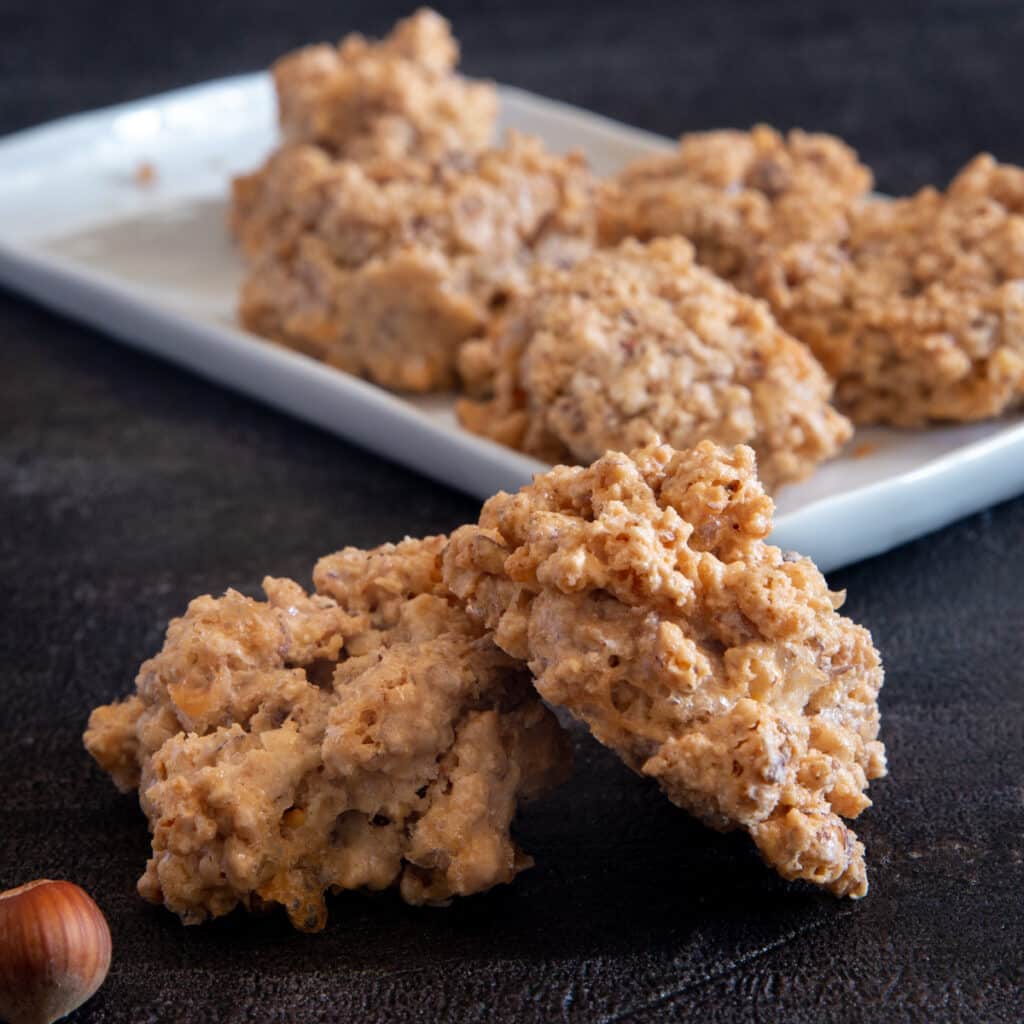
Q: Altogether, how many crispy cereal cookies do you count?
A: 7